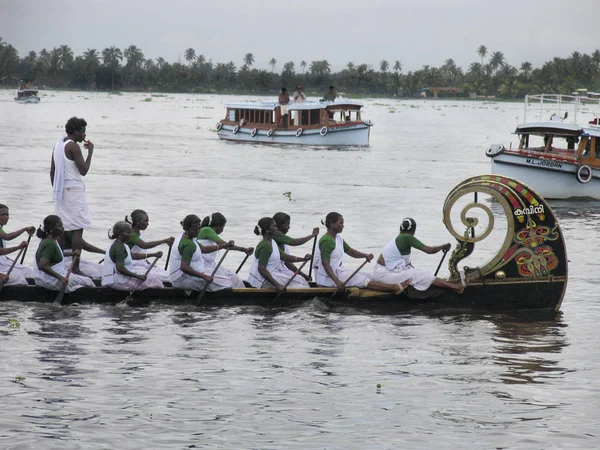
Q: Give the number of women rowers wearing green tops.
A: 10